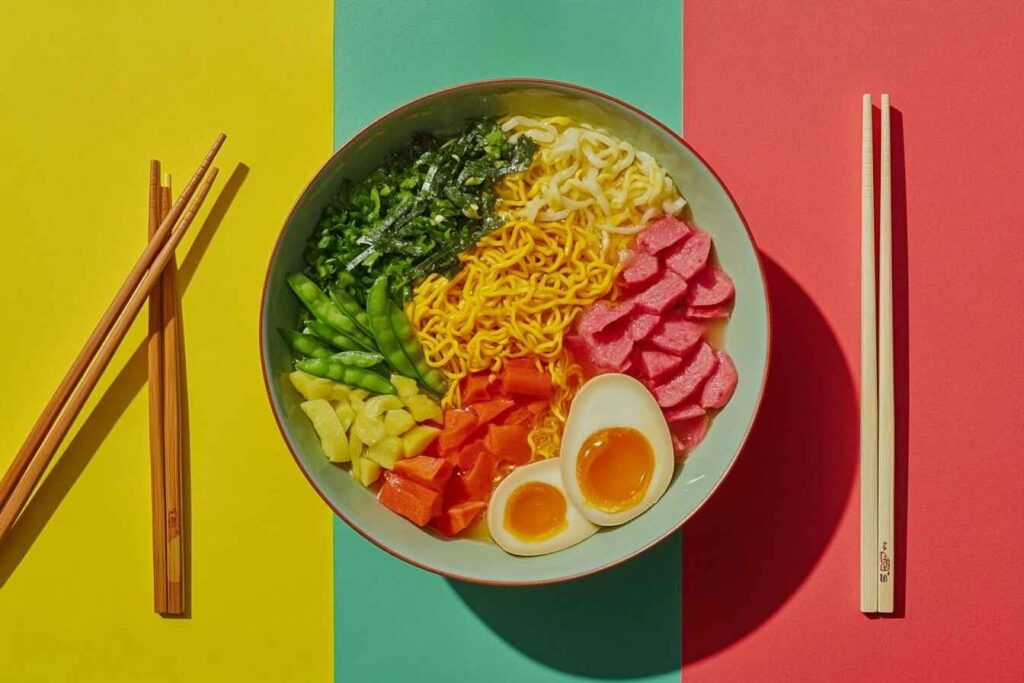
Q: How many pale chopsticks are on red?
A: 2